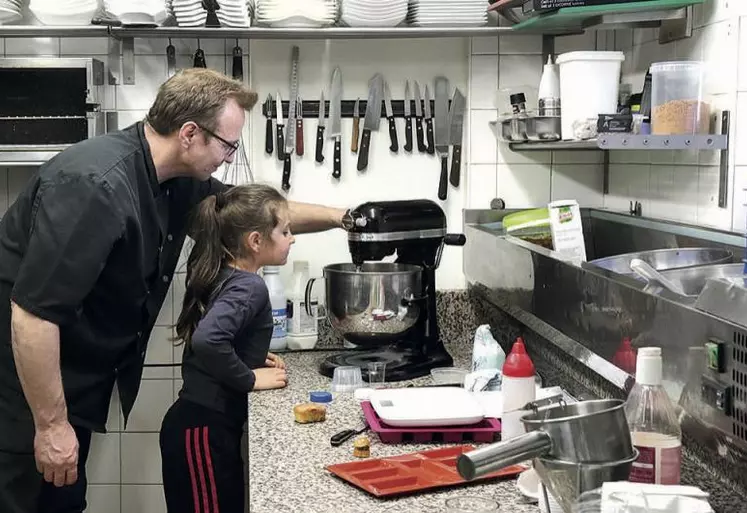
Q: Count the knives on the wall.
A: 14